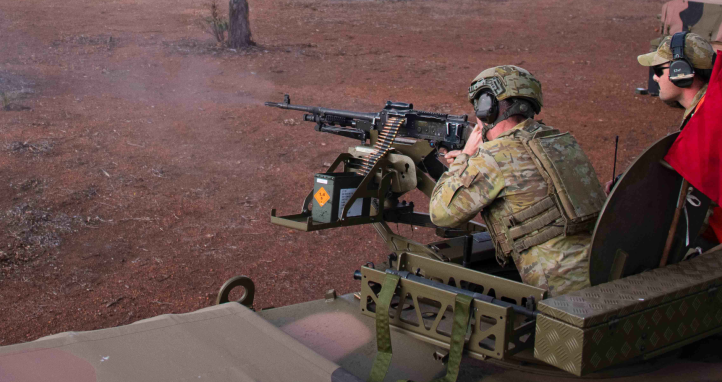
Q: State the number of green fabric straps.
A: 2